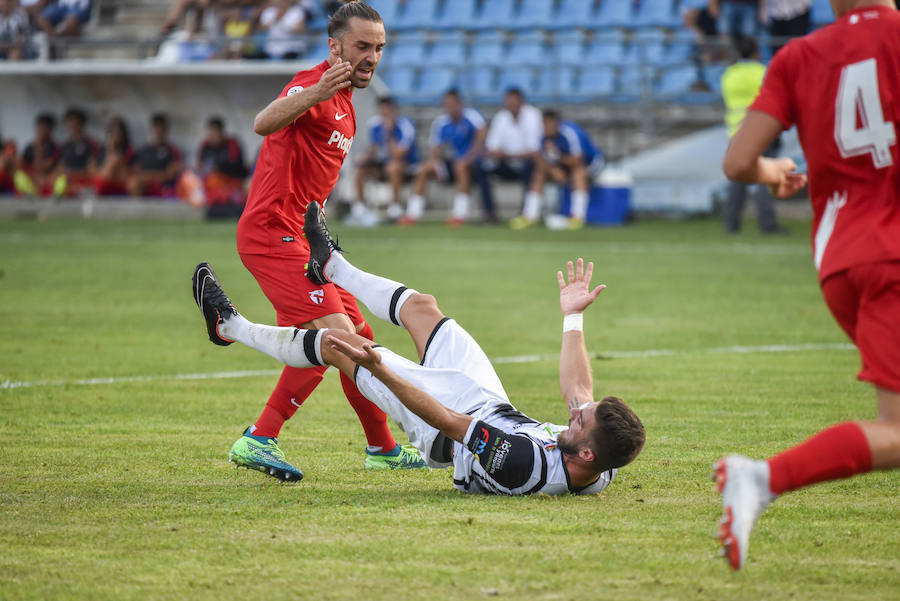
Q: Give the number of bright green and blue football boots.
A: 2